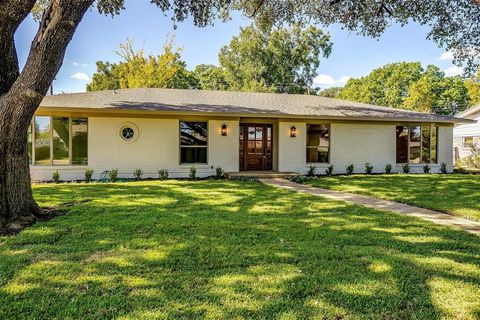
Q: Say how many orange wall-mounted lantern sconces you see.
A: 2